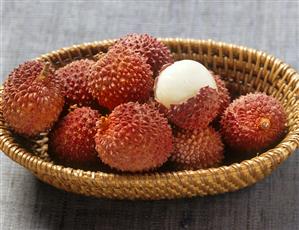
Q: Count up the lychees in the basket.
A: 10